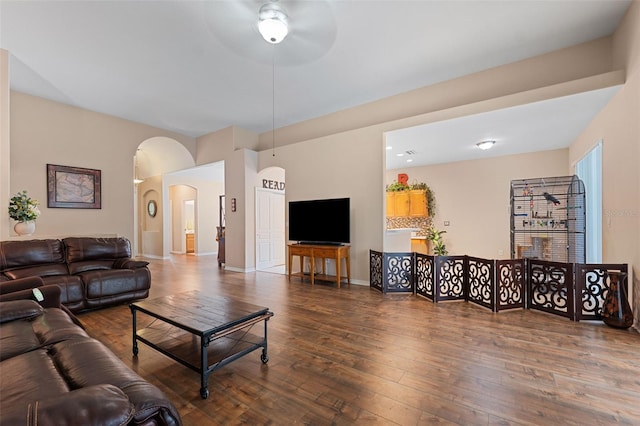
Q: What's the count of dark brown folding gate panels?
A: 8